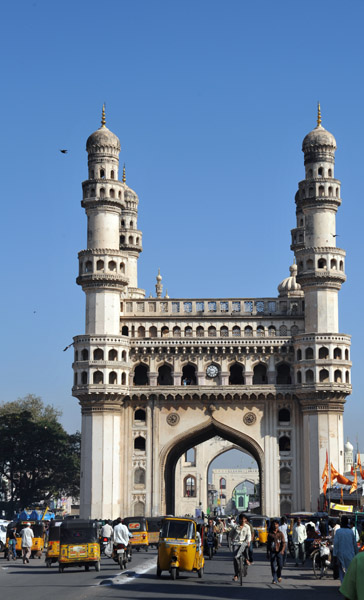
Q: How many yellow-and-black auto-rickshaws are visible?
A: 7